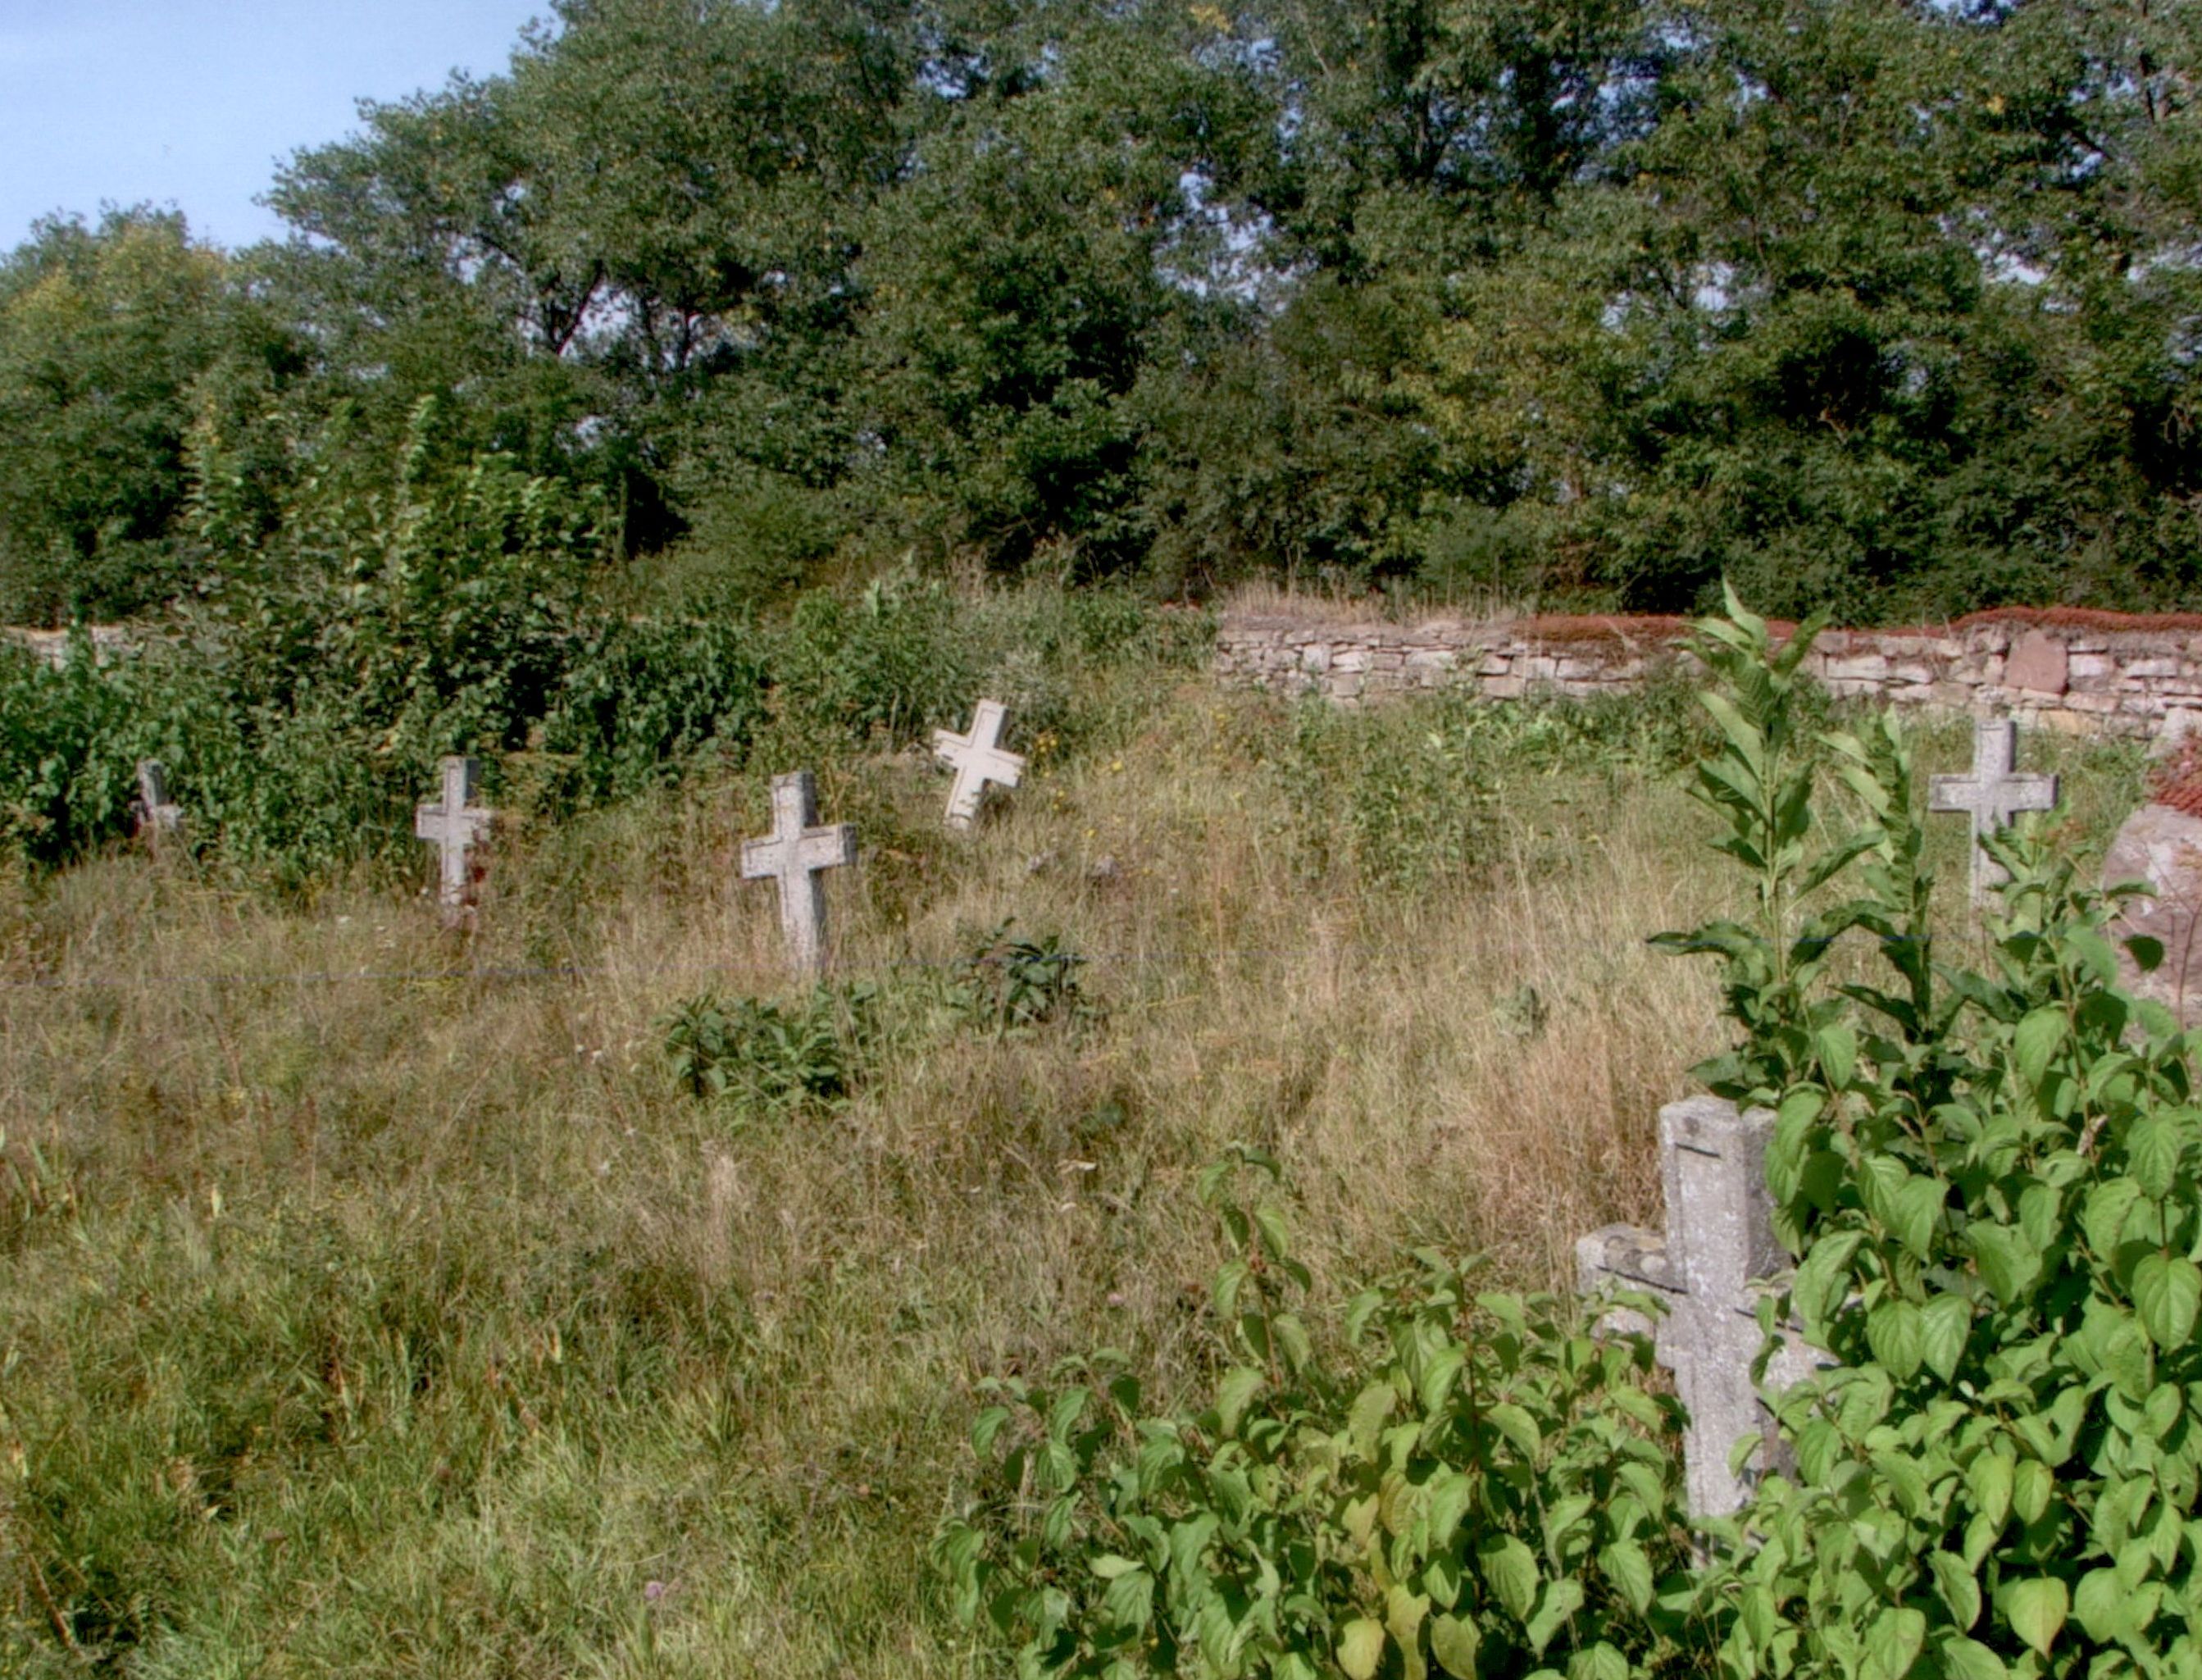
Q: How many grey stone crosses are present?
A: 6